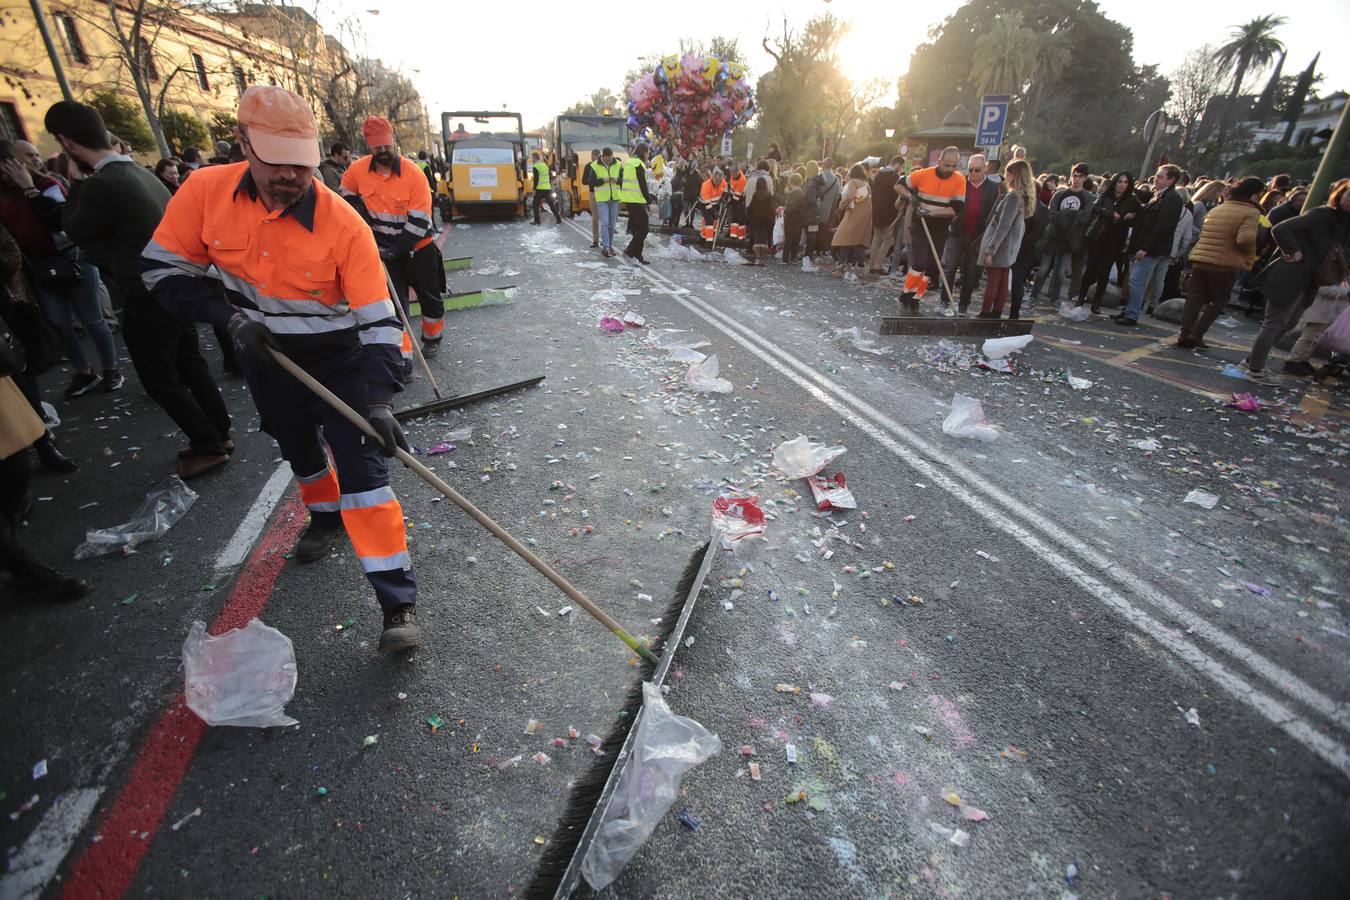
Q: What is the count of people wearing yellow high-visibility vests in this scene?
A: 4